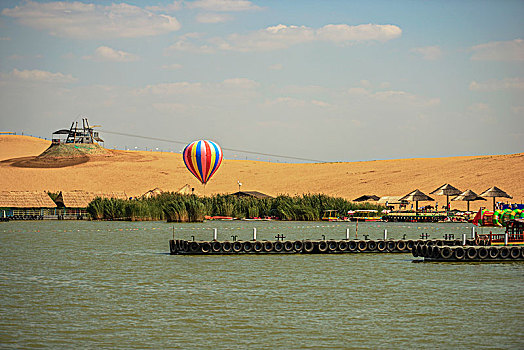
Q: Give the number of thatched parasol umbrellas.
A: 4